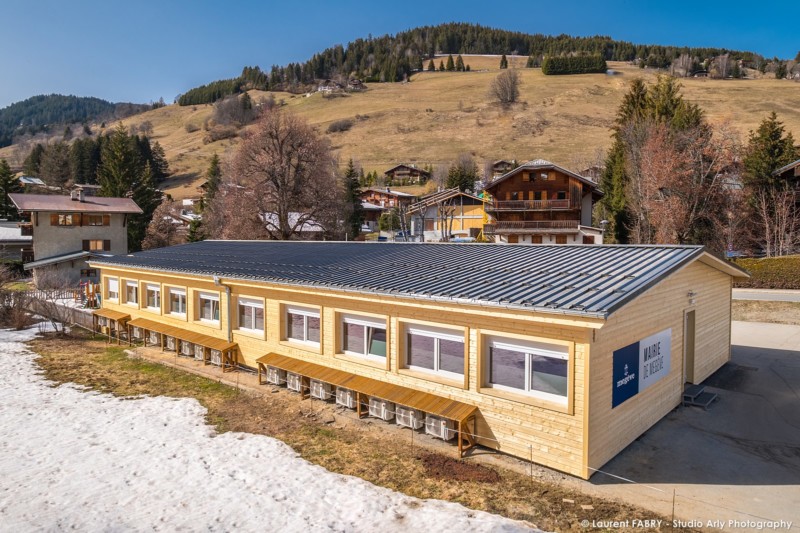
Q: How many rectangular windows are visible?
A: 10